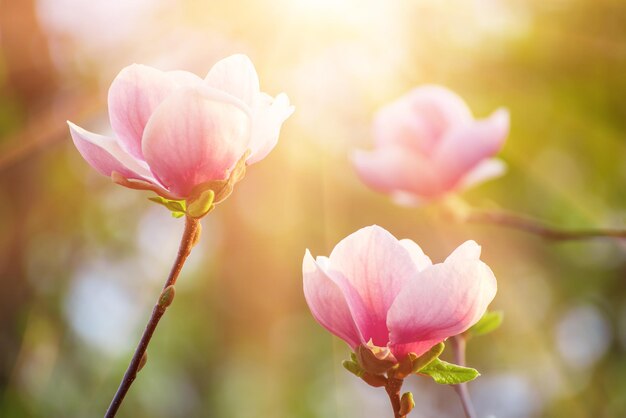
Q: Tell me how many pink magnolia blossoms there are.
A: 3